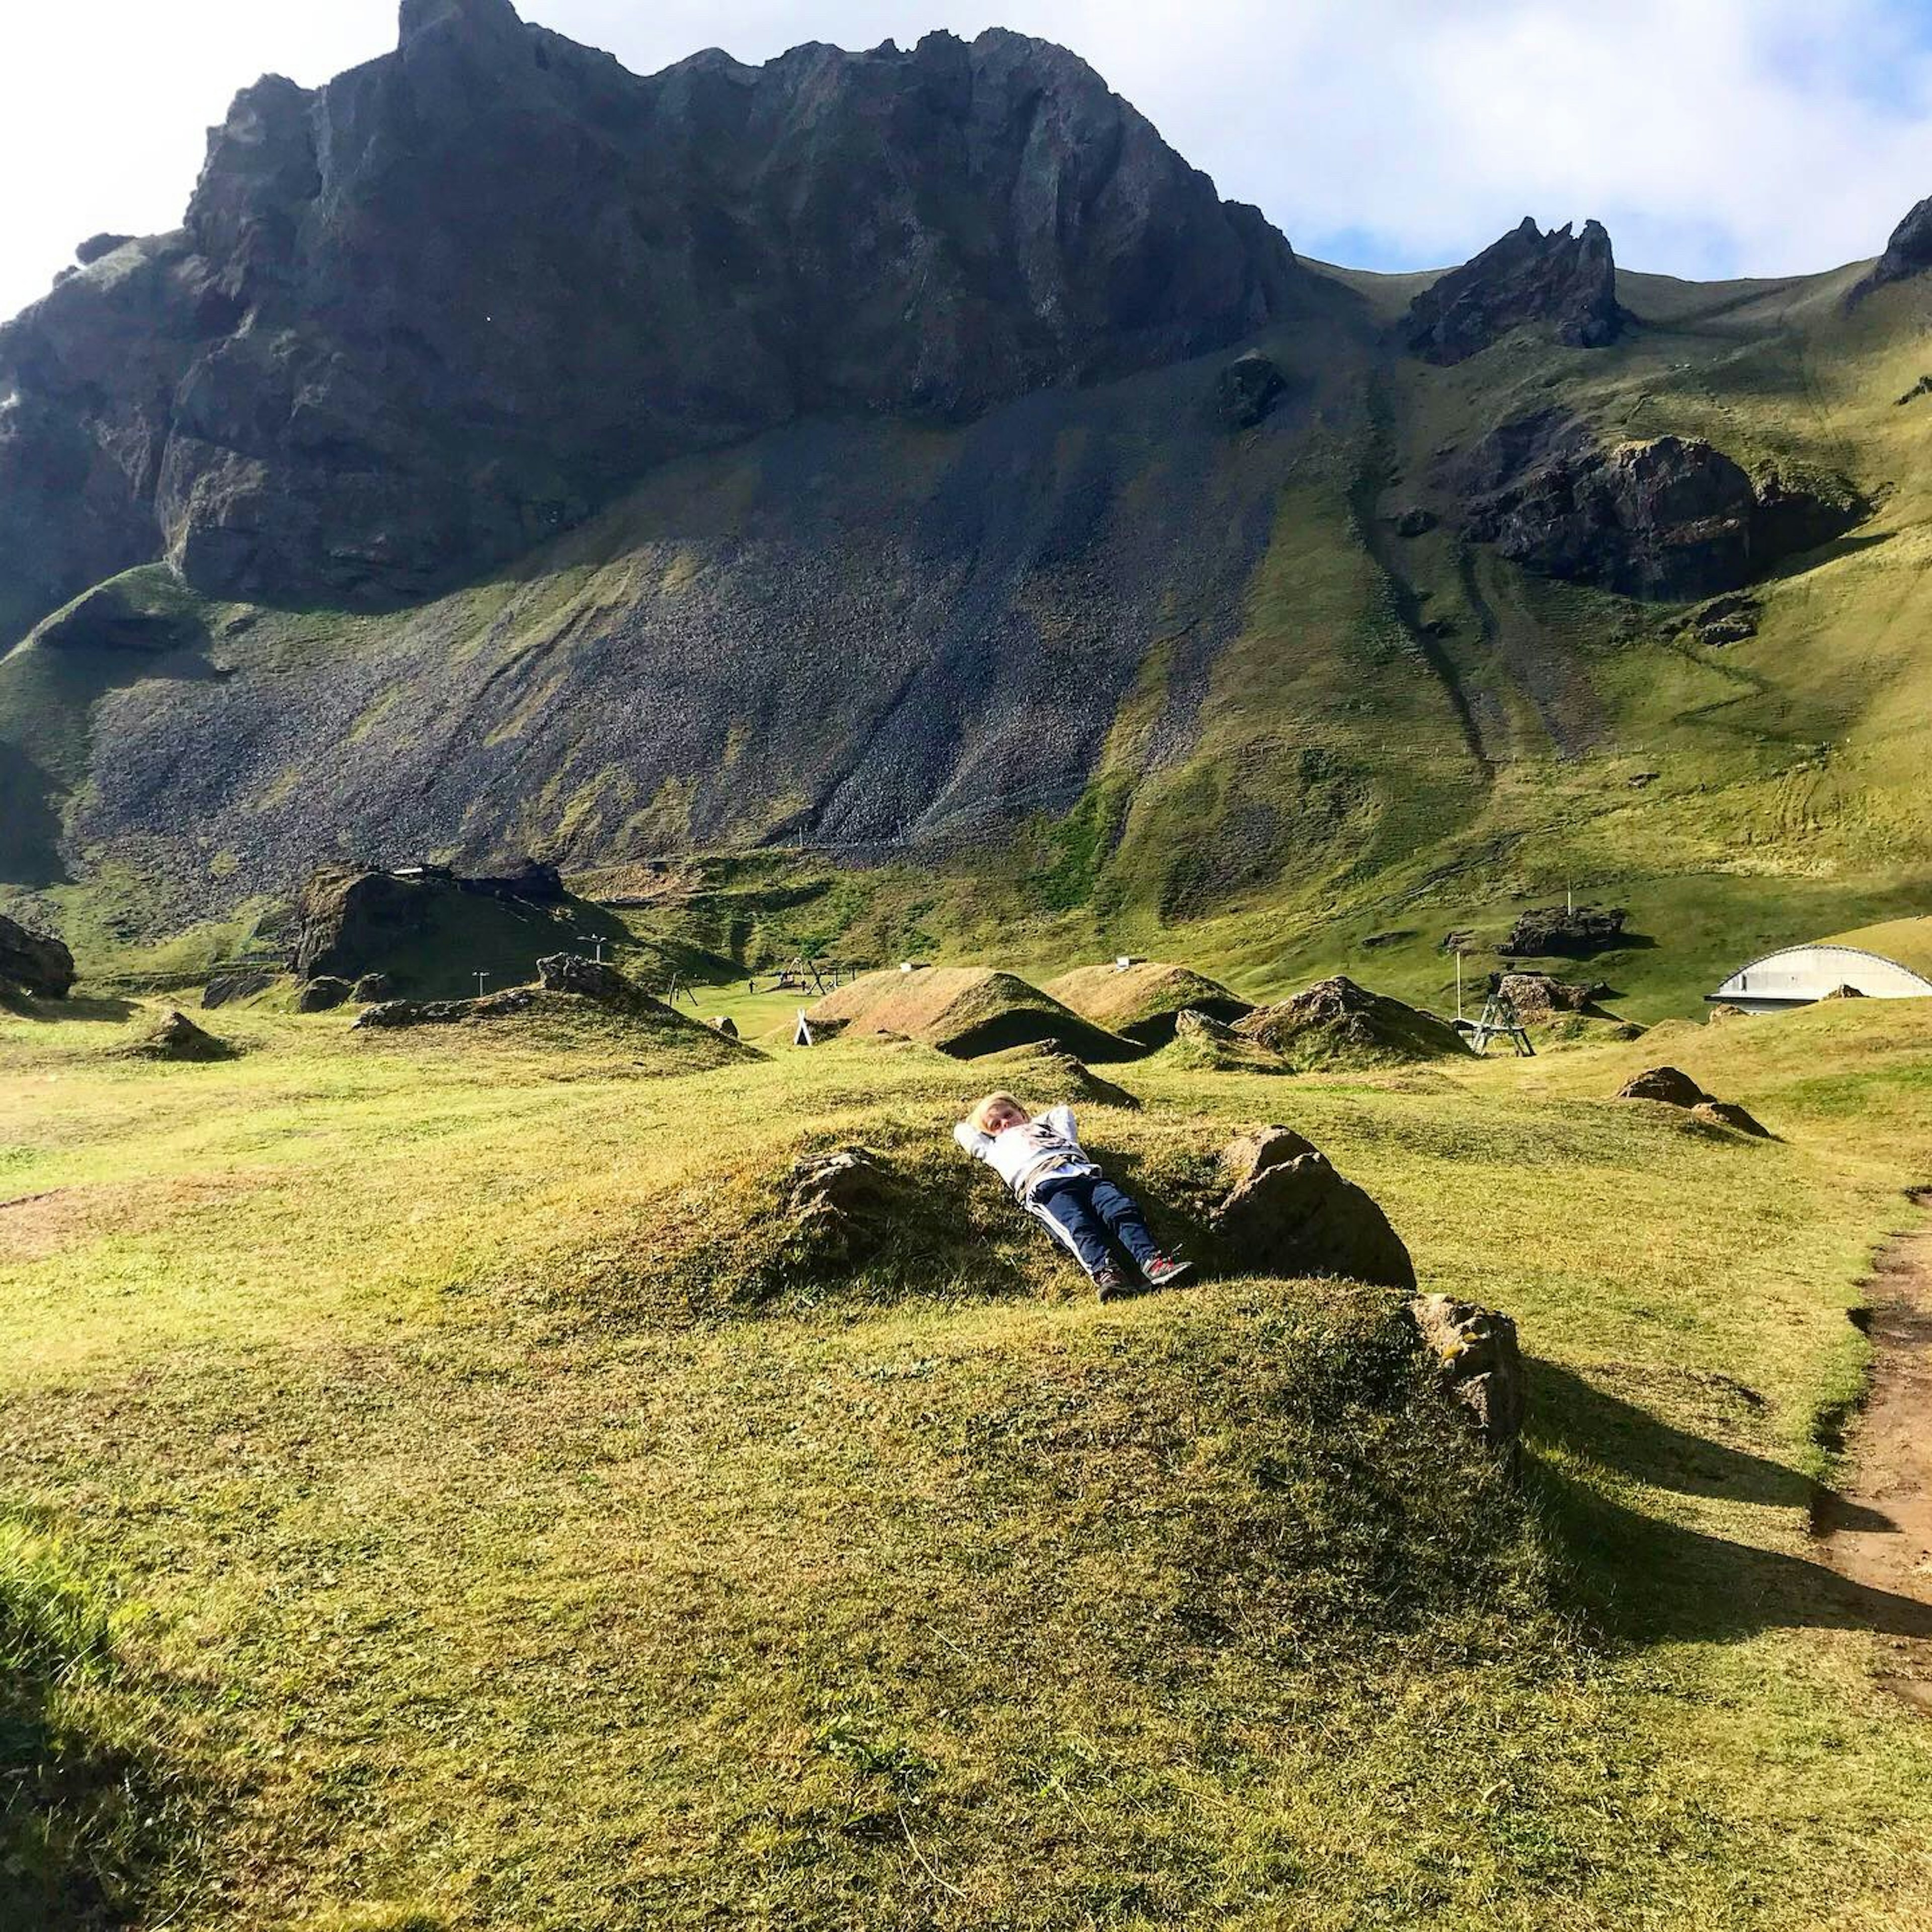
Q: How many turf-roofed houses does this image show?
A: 2